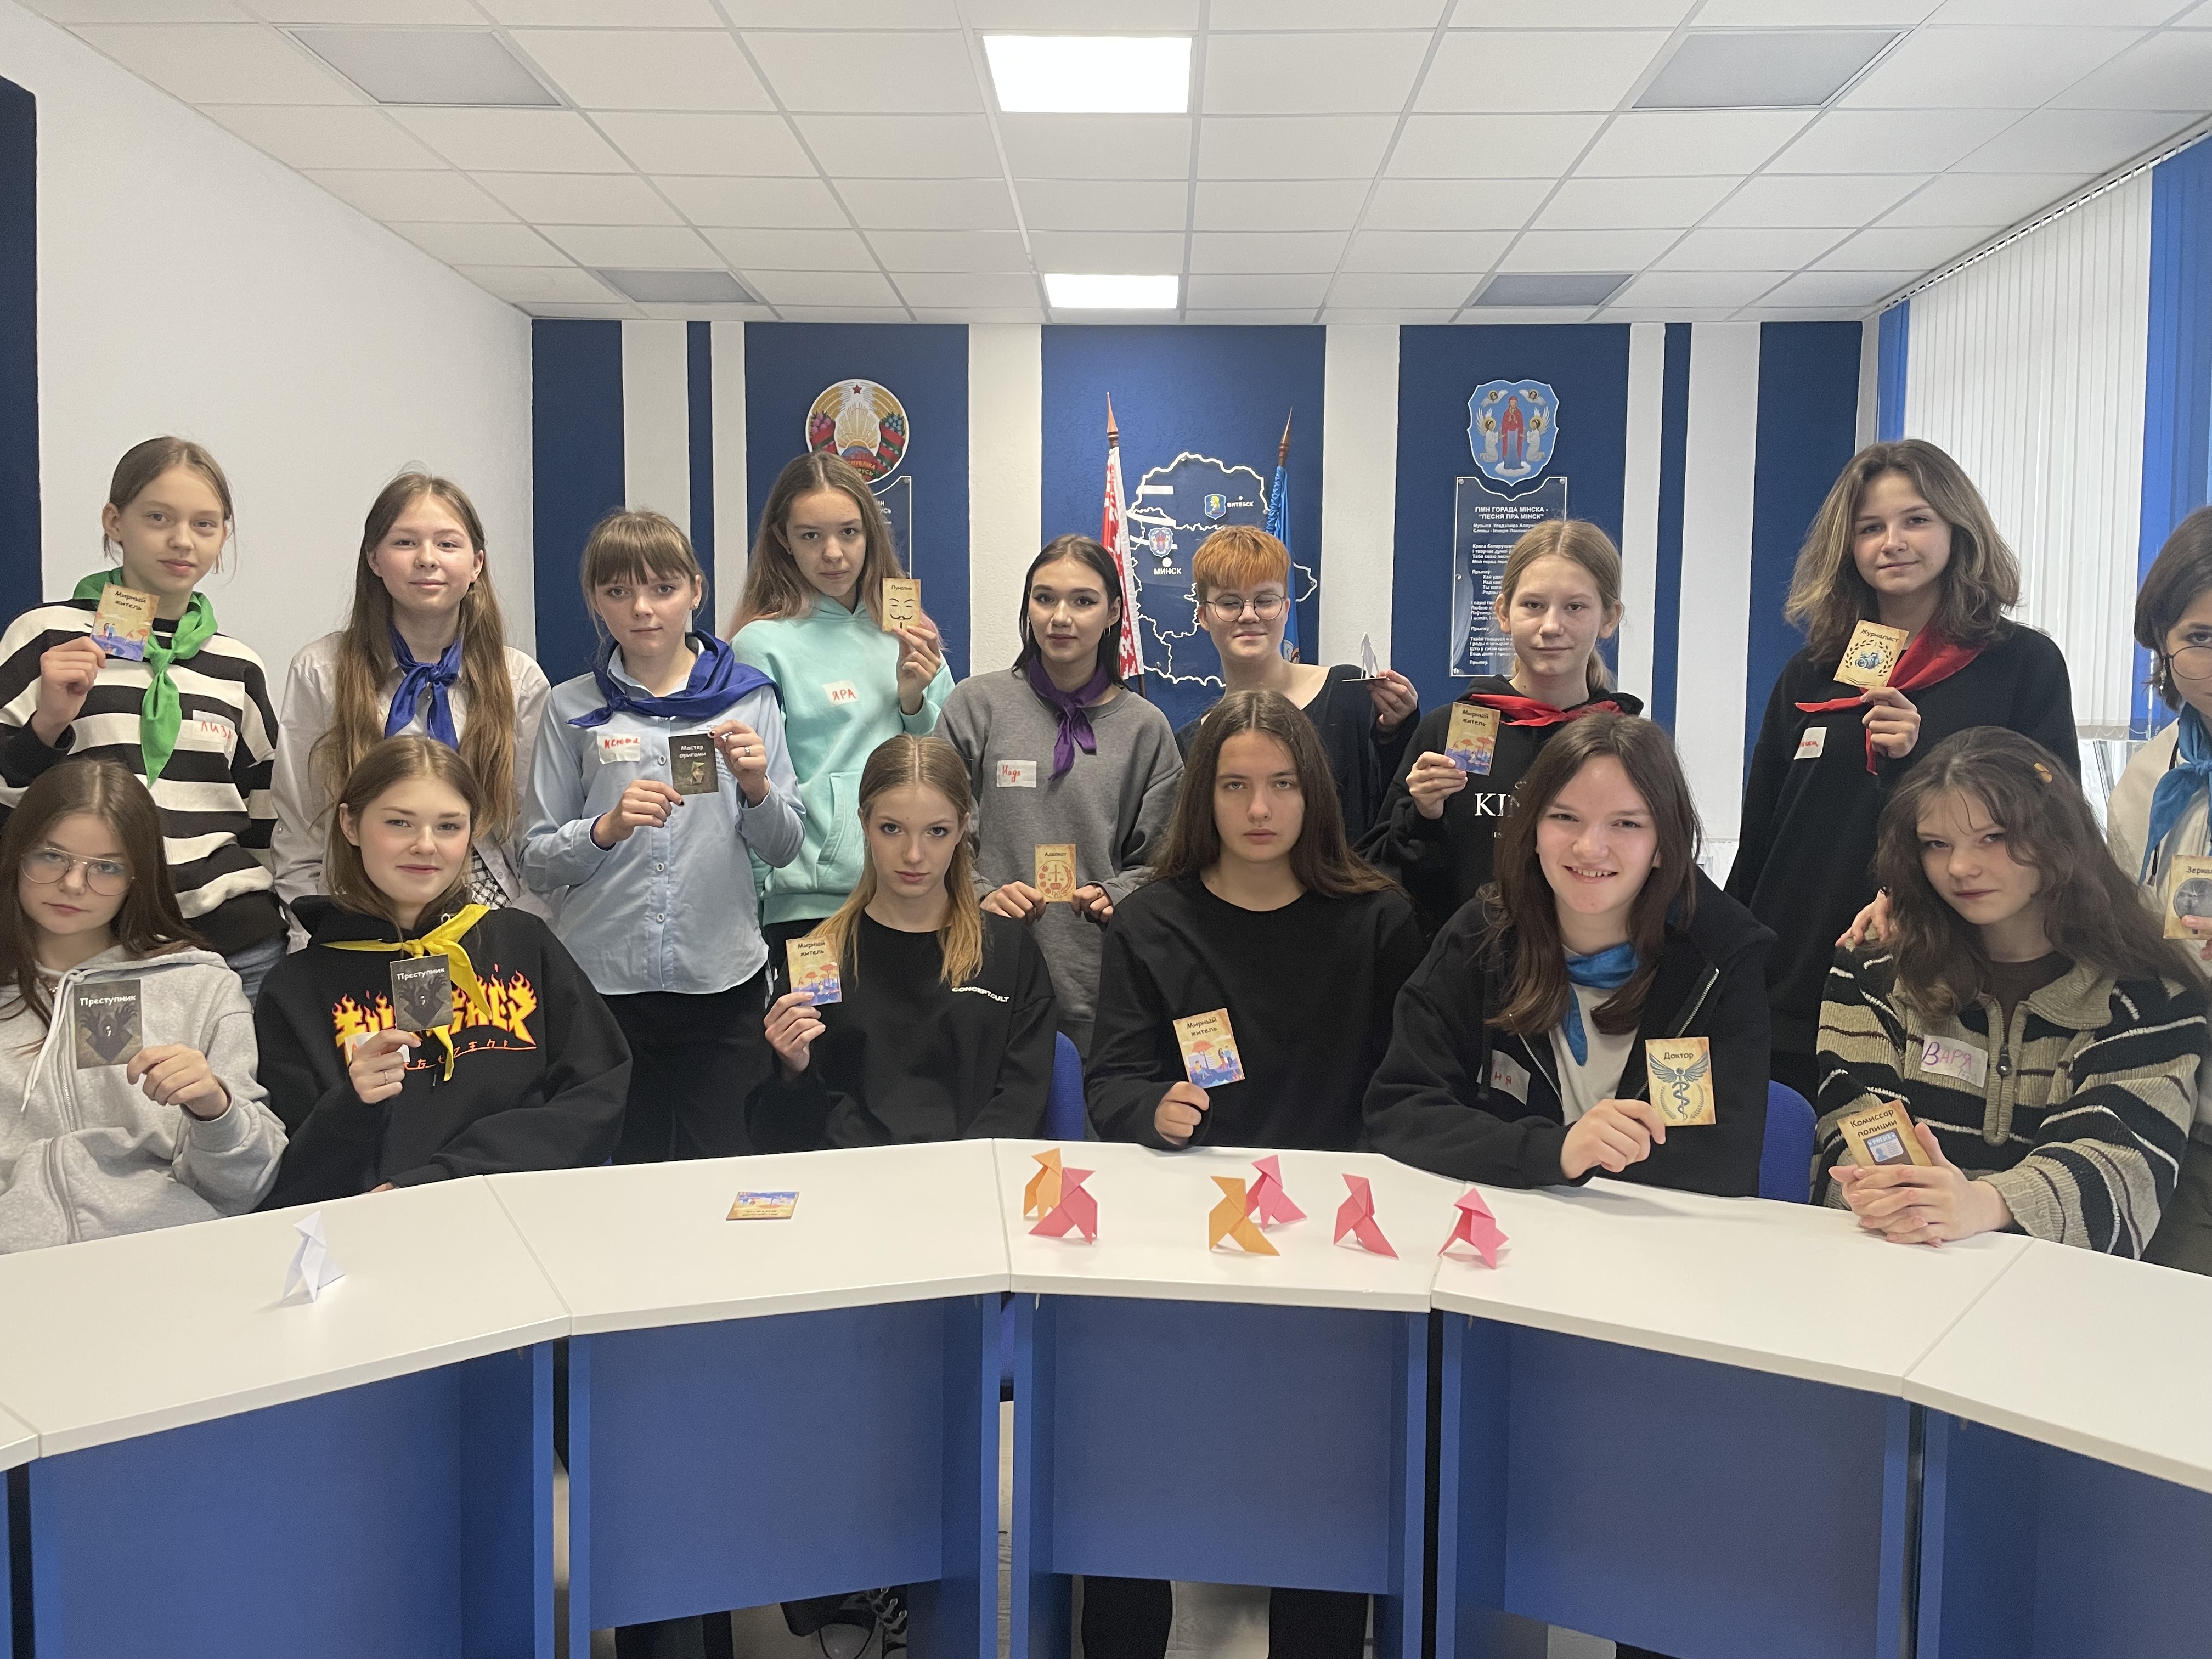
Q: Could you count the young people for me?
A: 15